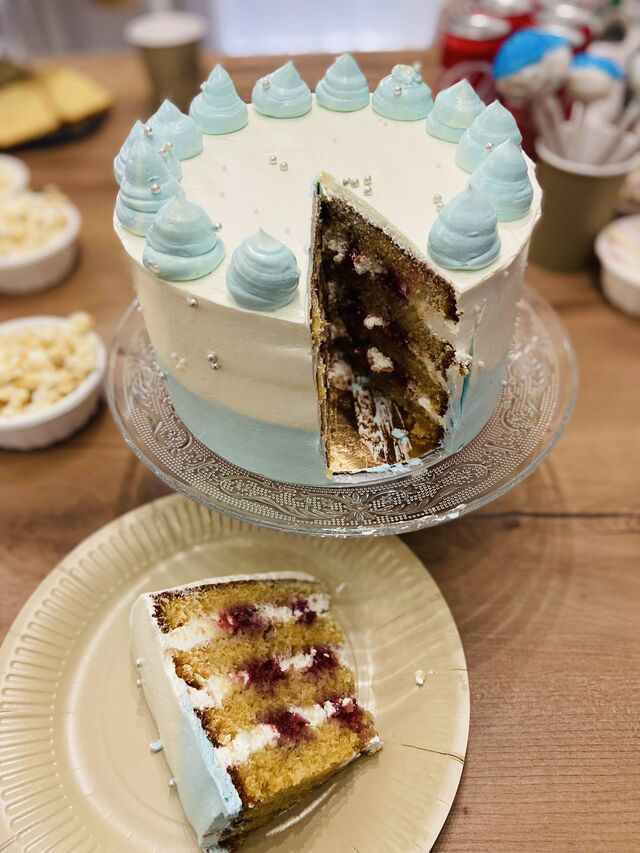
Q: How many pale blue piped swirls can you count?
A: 13